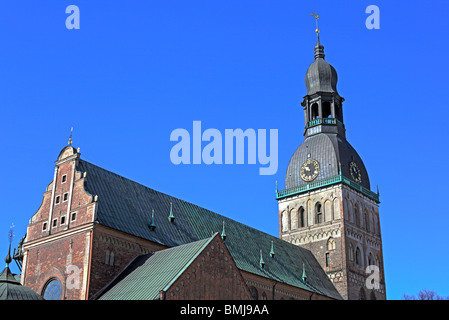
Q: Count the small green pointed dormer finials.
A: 6